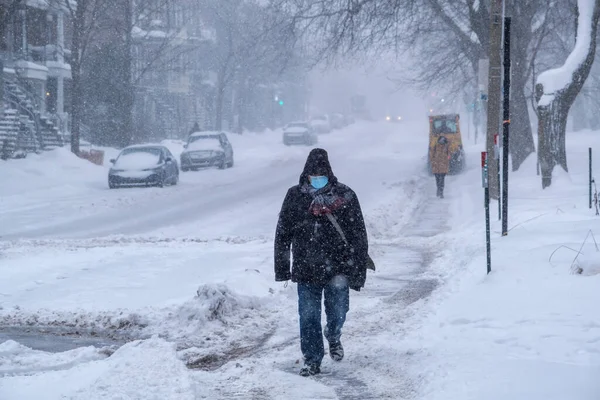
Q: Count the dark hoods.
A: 1